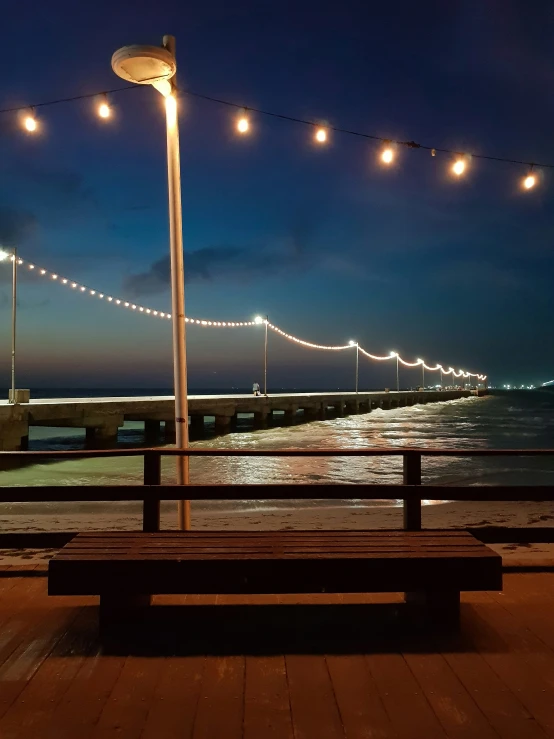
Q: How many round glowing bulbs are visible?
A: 7